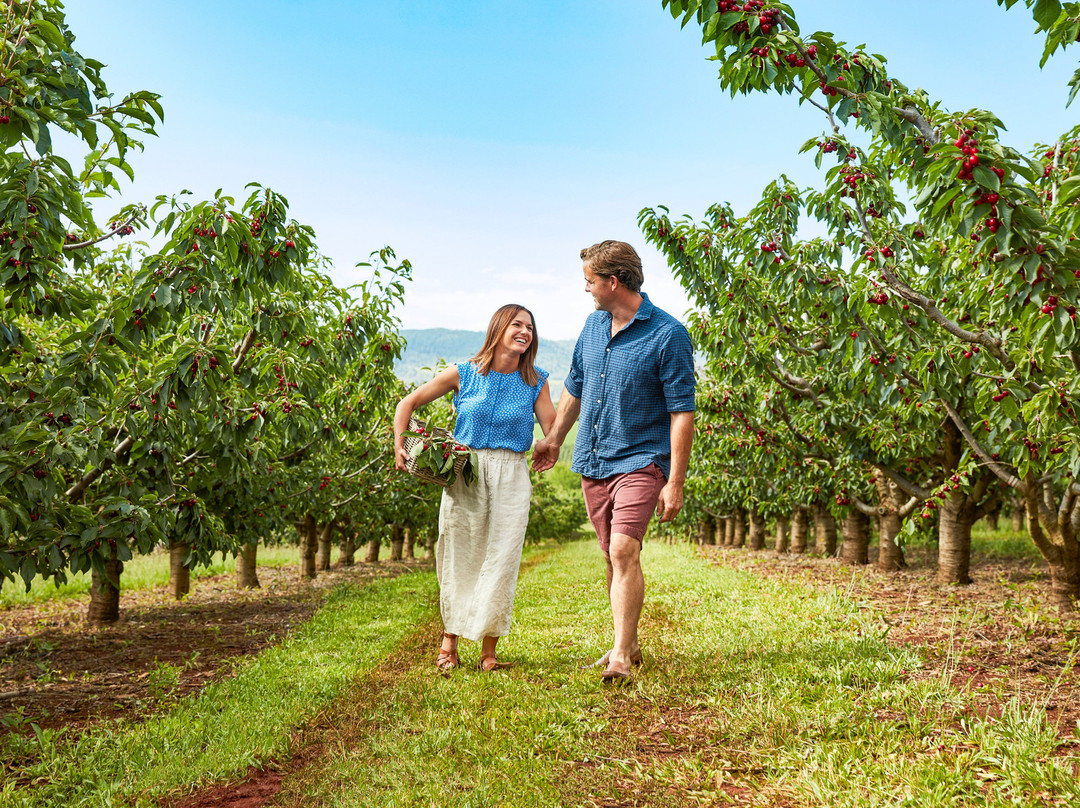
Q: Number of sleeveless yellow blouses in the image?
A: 0